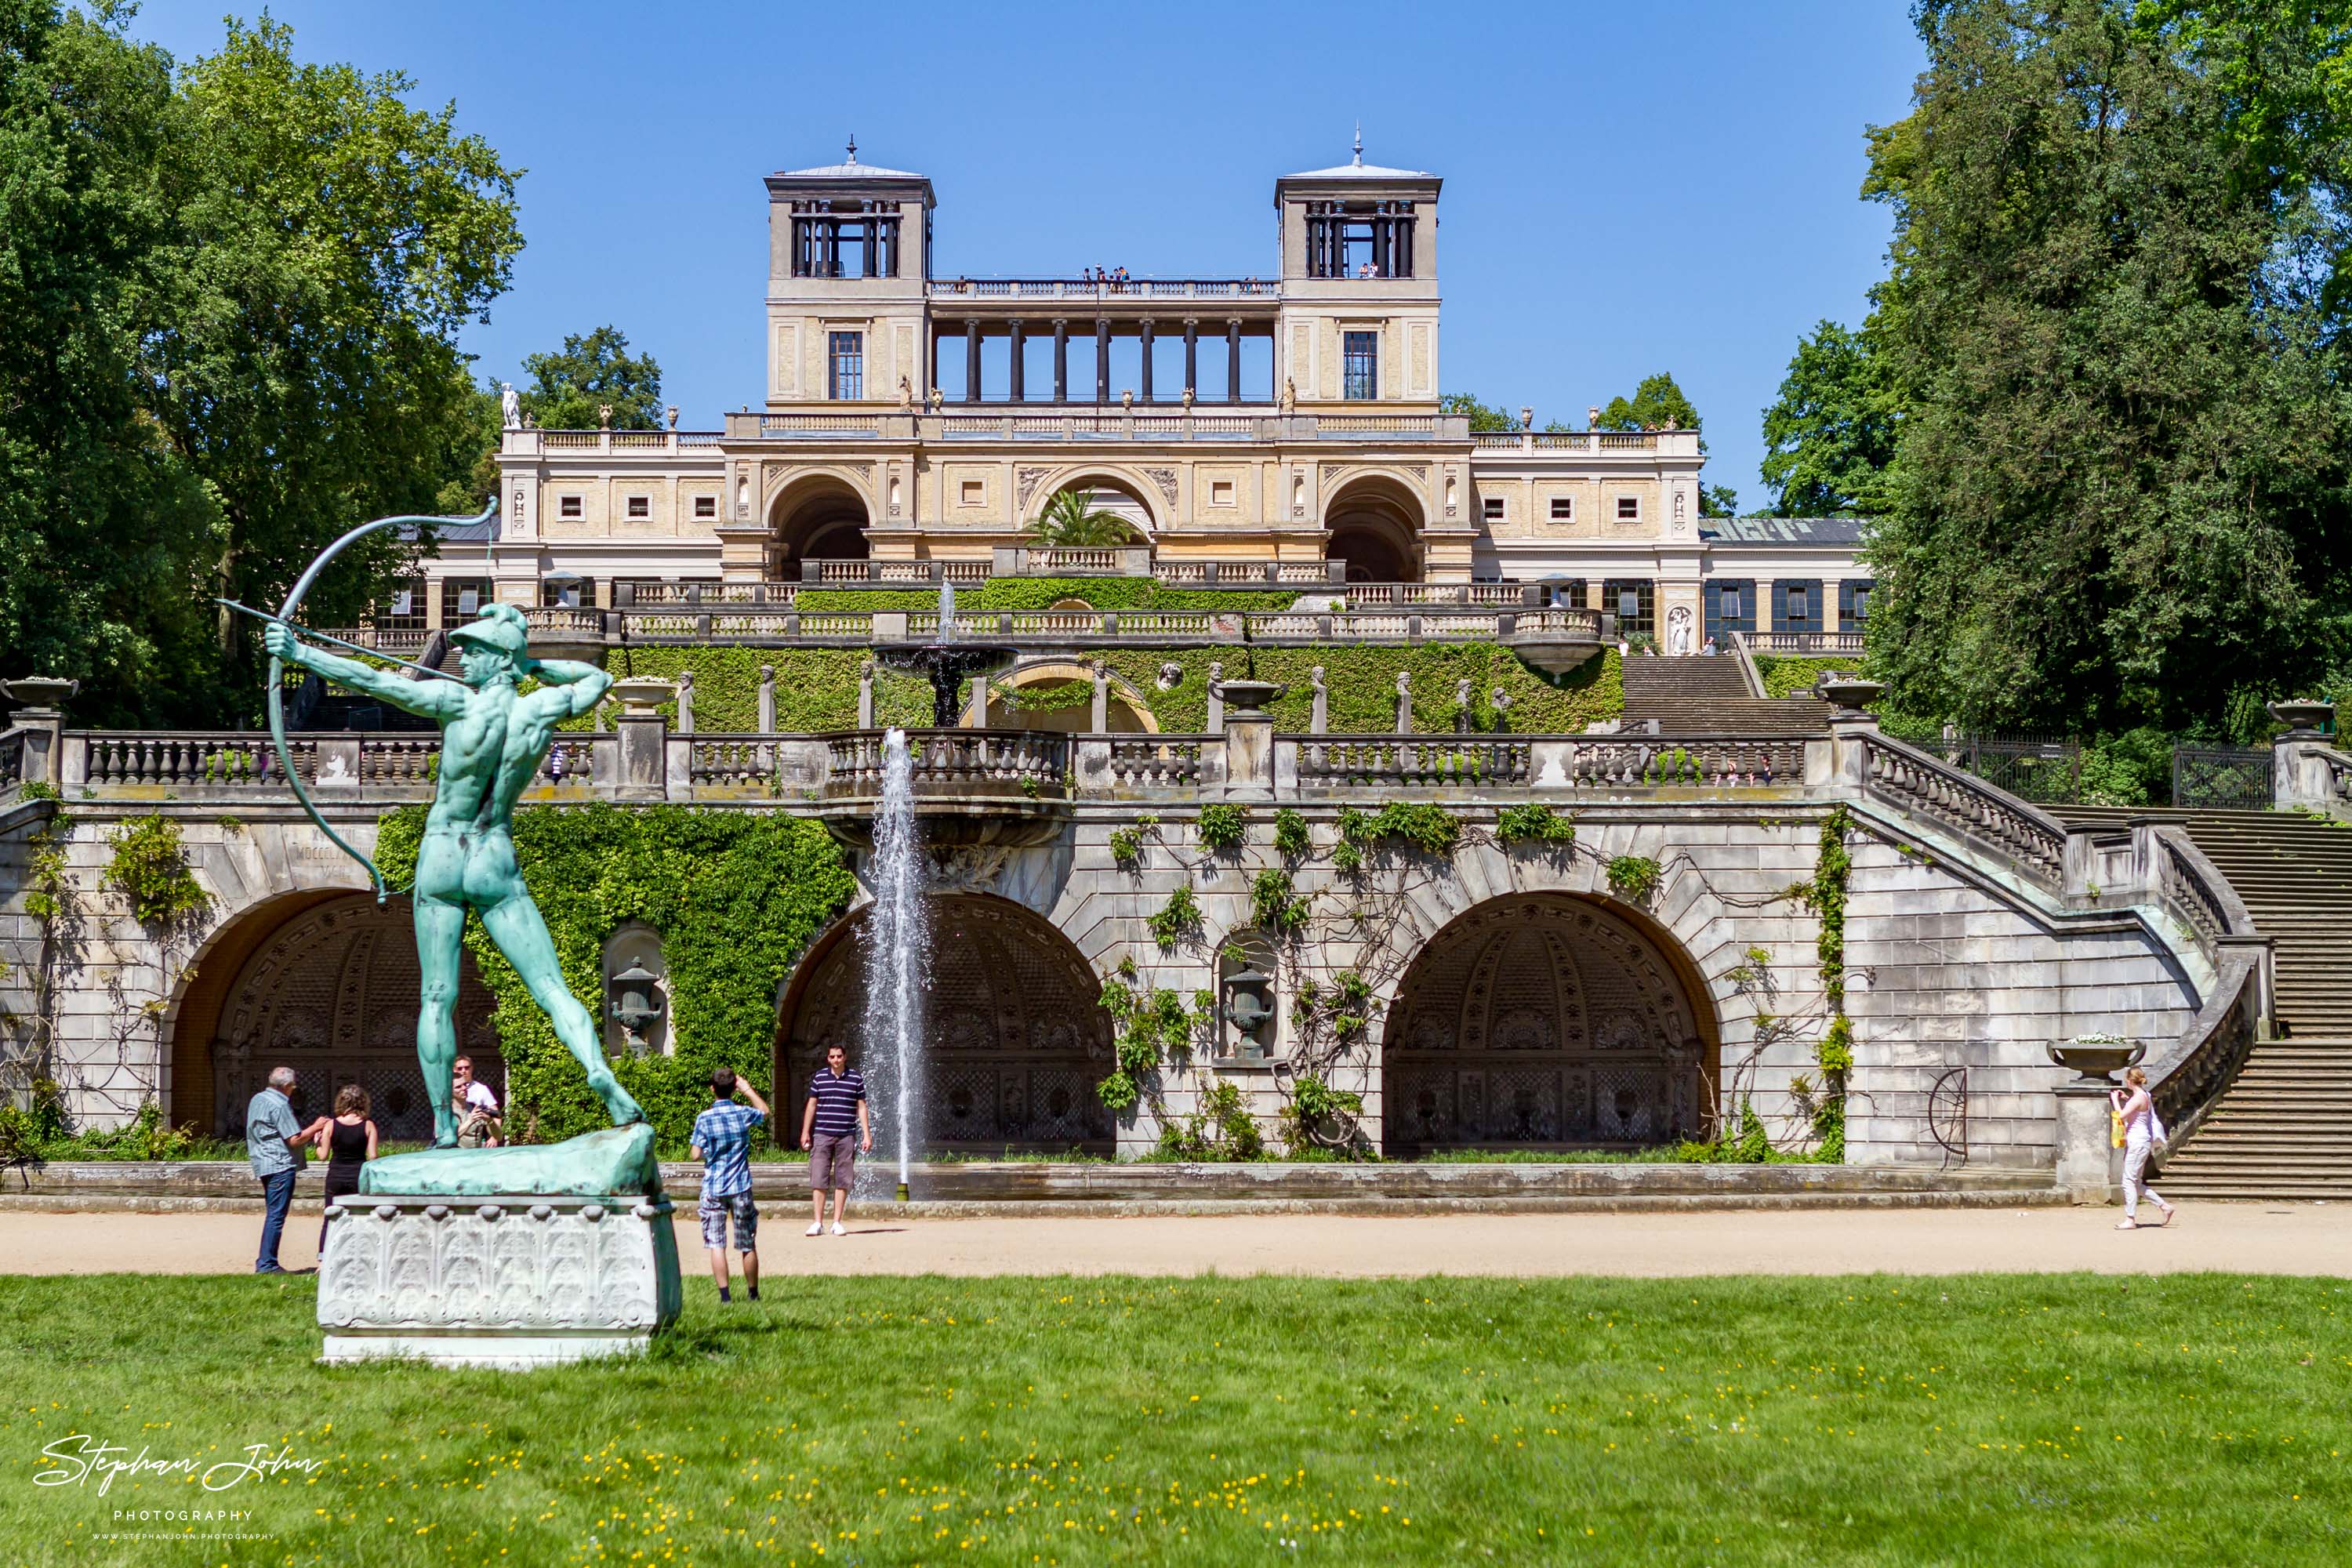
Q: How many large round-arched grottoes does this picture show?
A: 3